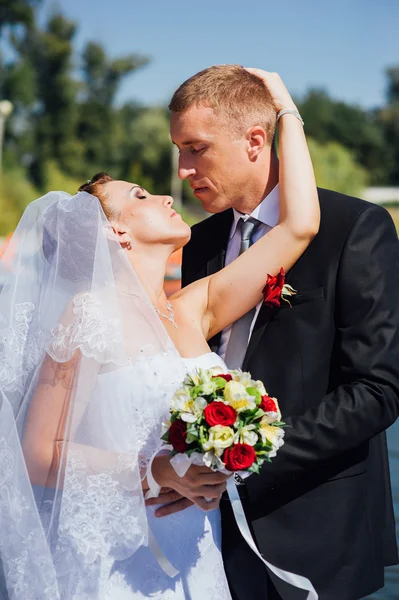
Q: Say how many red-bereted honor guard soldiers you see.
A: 0